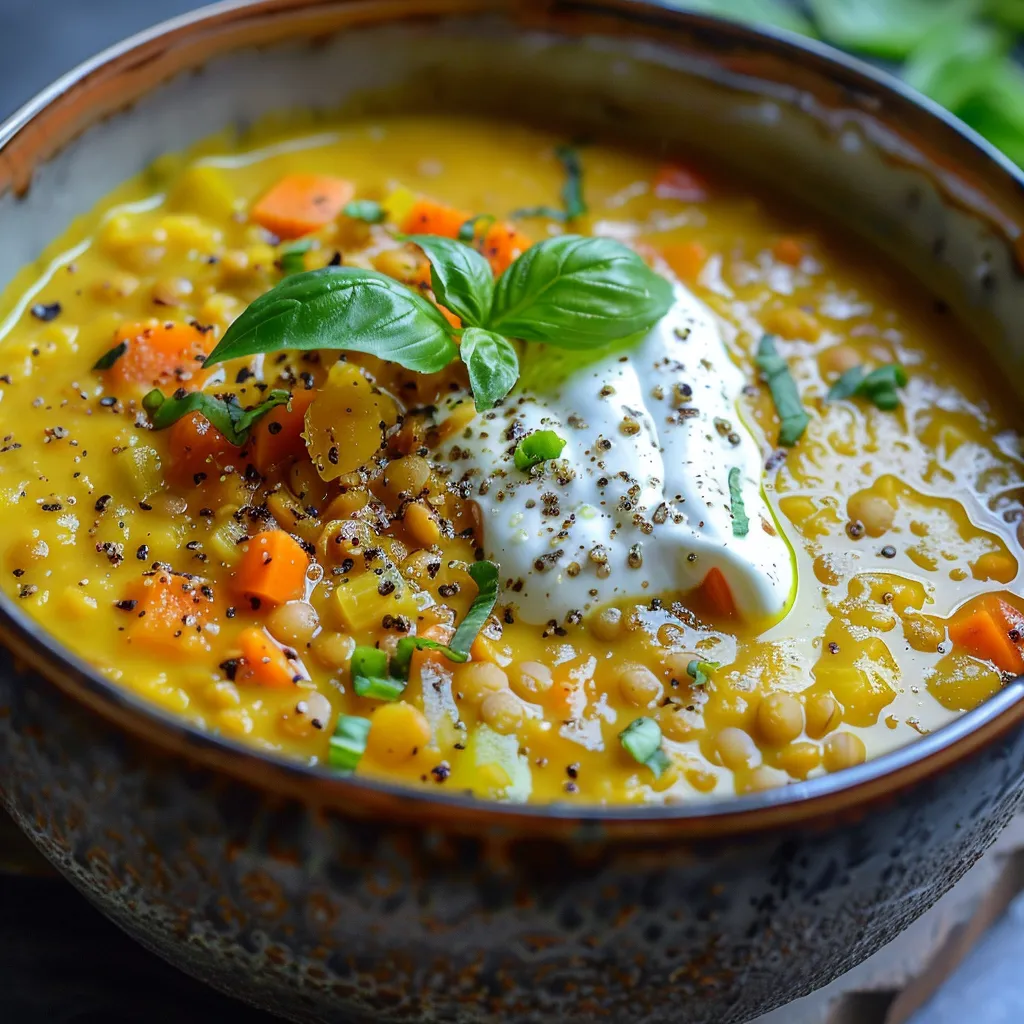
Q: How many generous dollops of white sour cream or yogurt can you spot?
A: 1